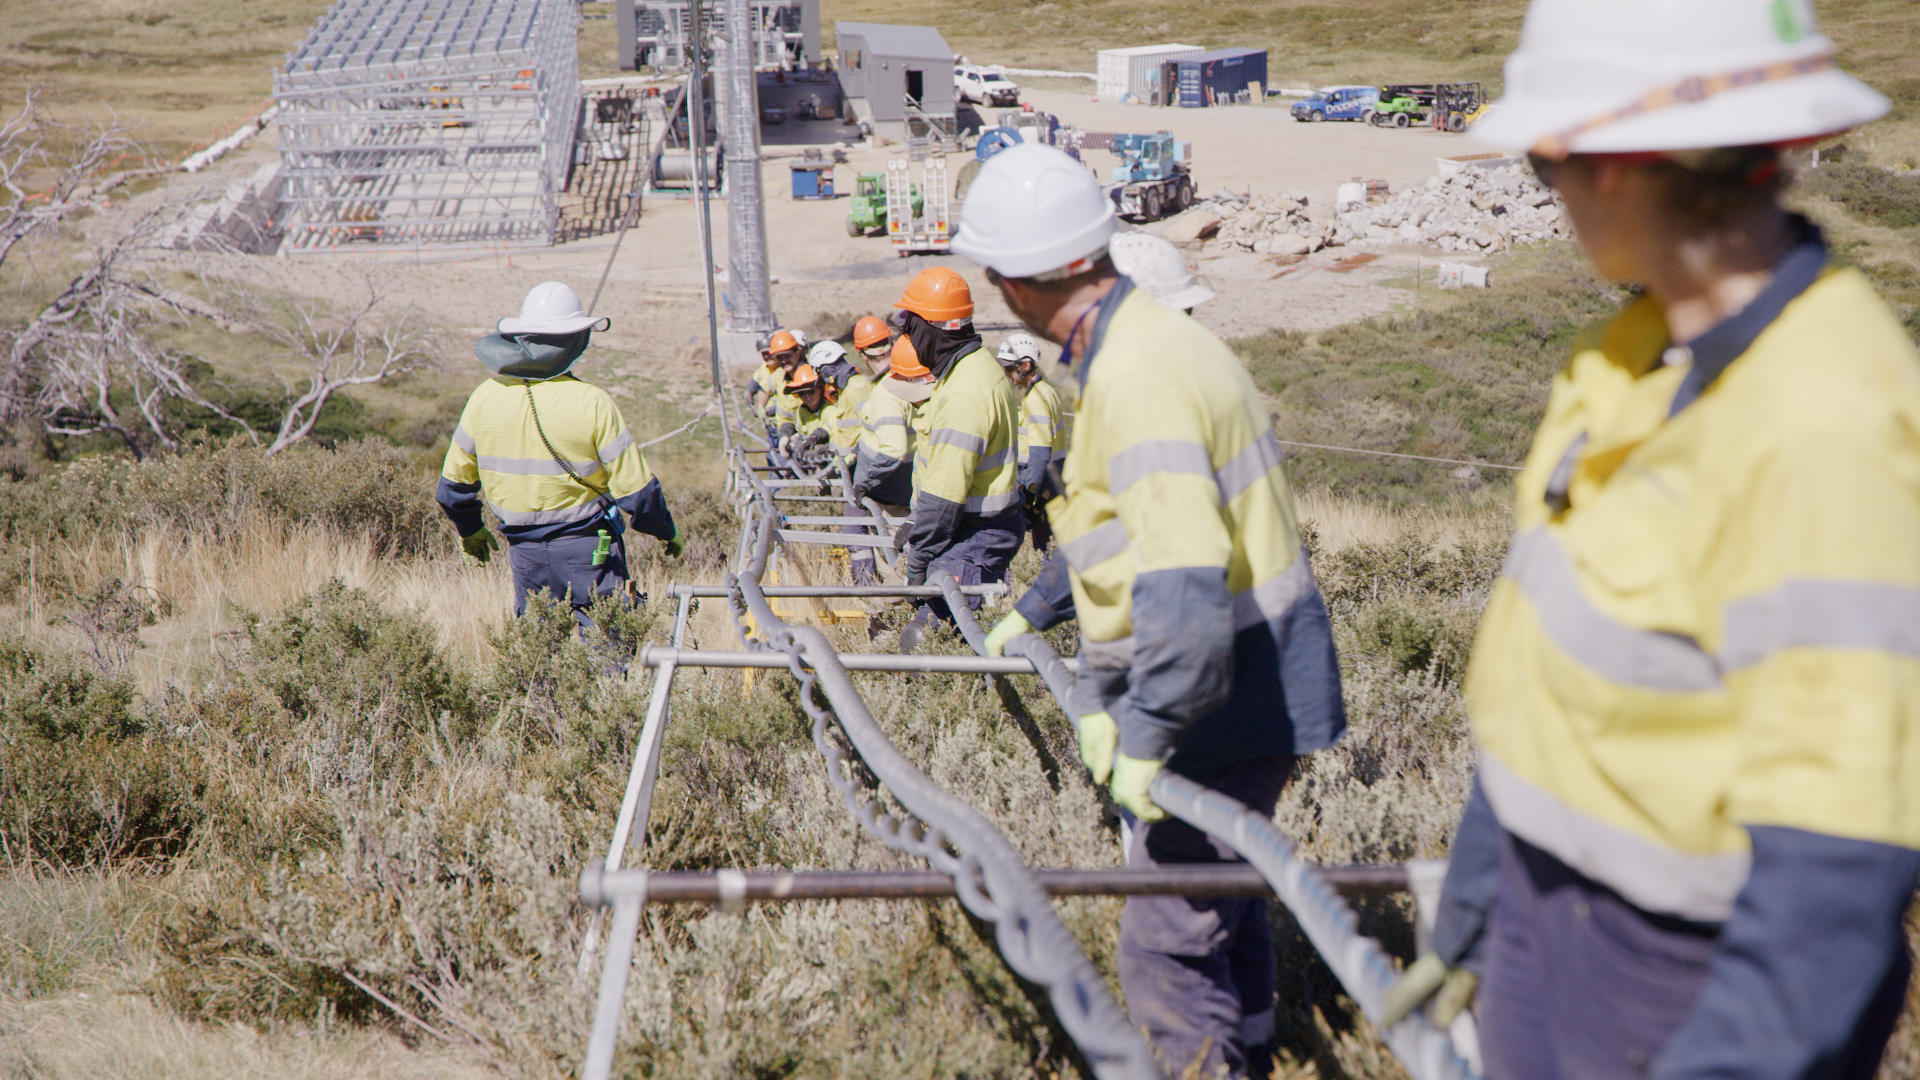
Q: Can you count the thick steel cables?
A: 2